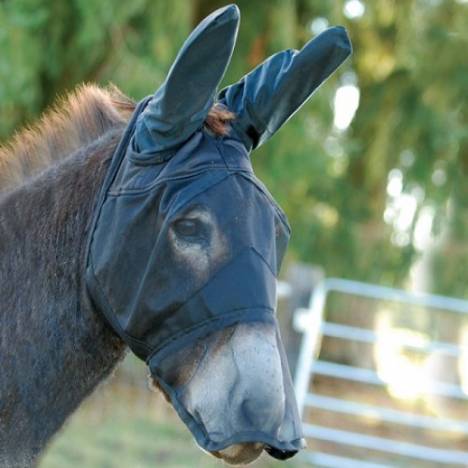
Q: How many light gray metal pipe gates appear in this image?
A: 1